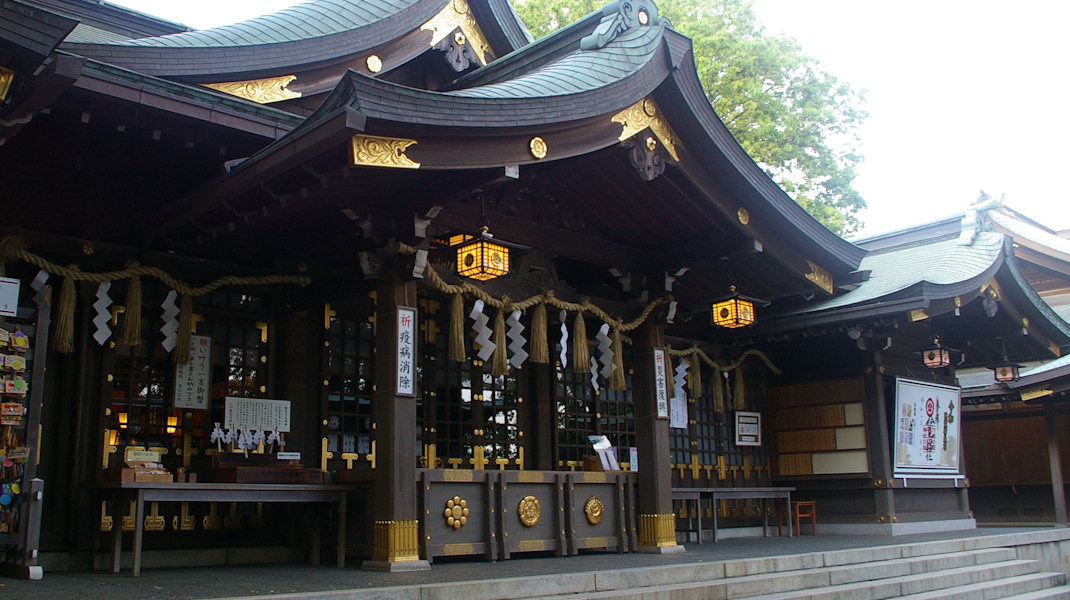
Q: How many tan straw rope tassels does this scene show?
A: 12